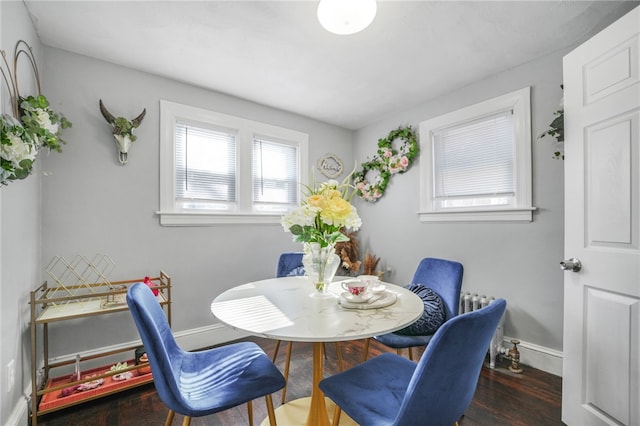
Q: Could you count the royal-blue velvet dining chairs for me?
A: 4